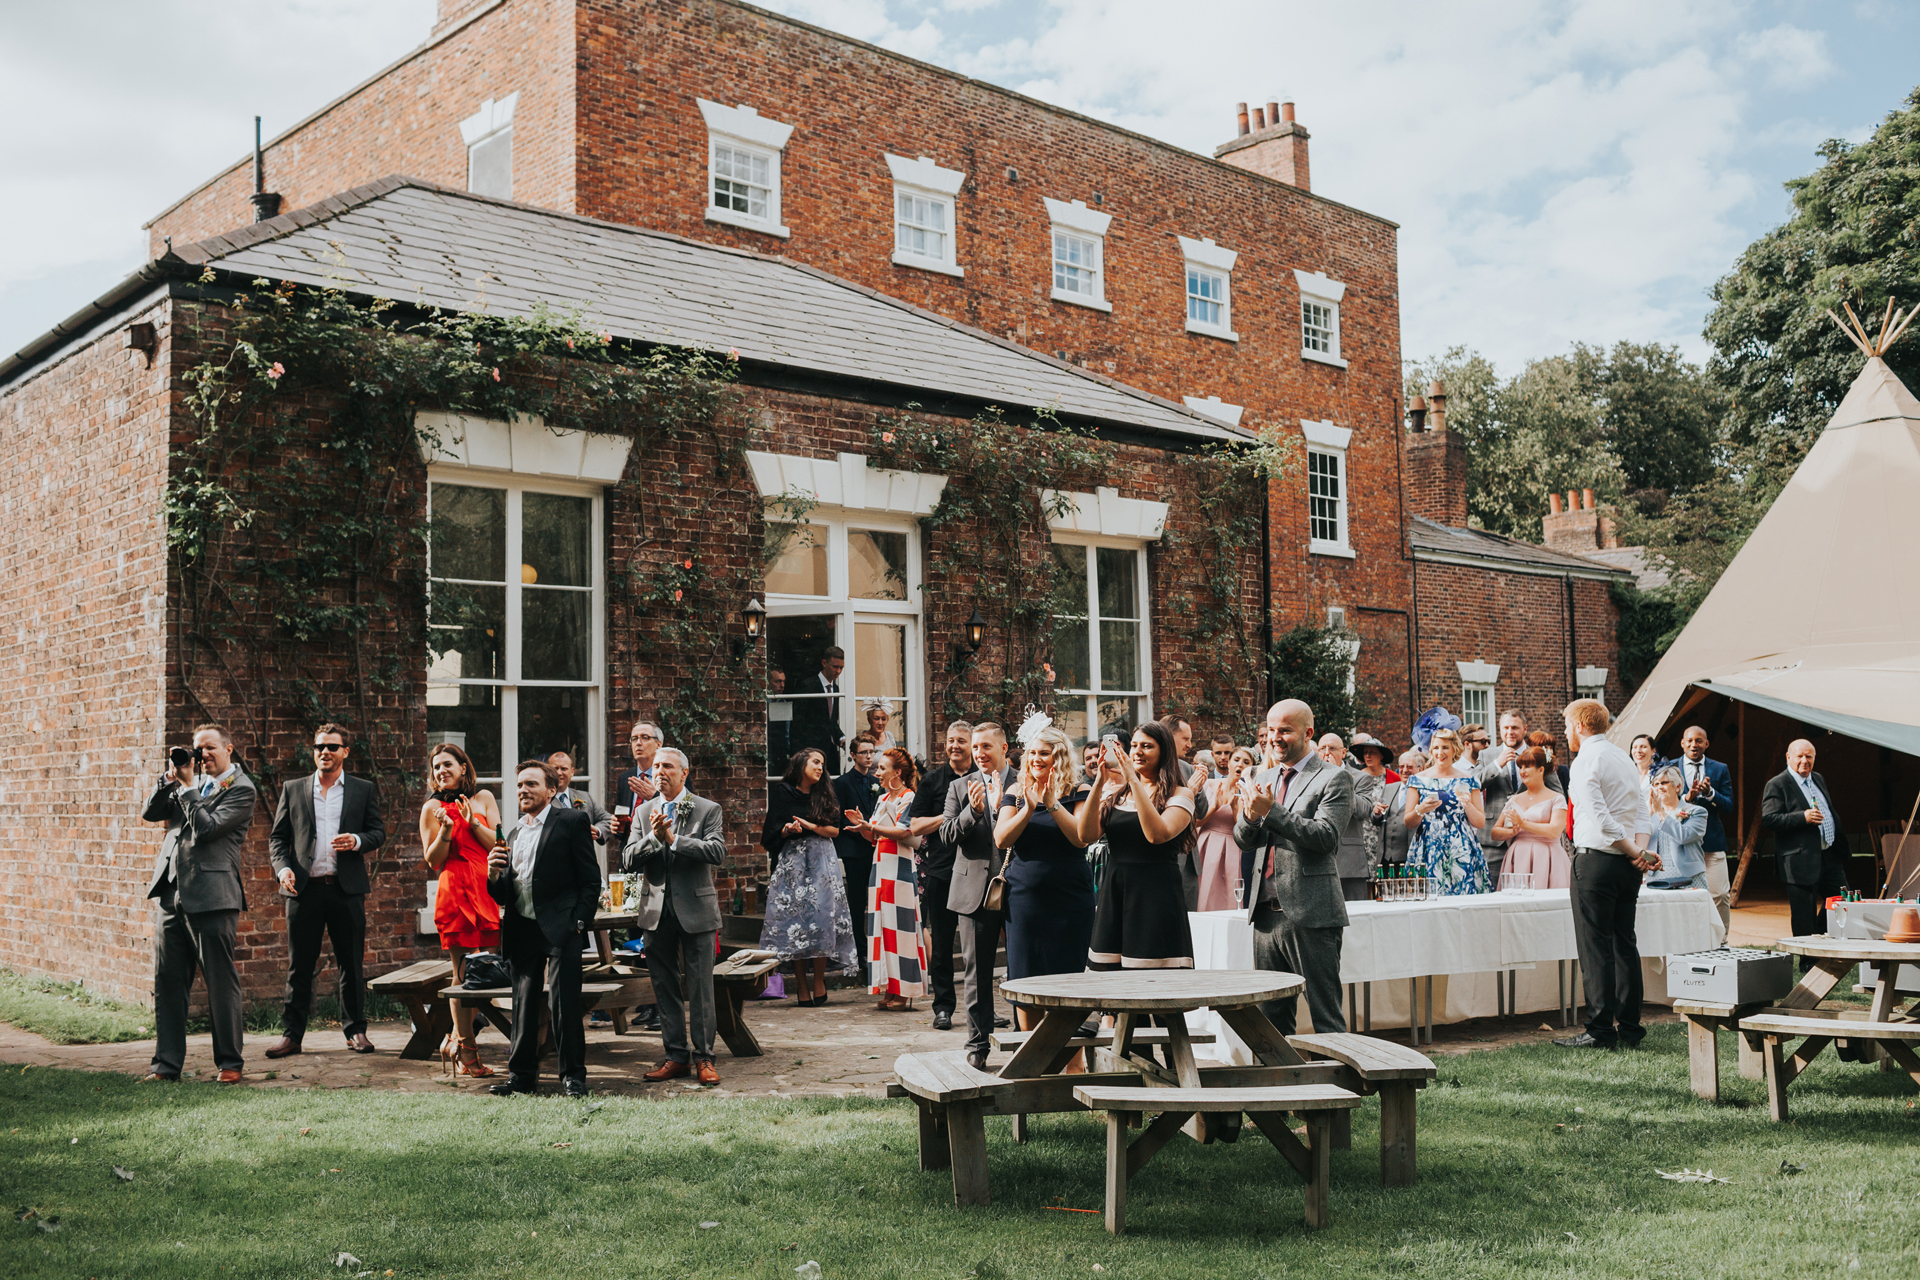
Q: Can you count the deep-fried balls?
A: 0